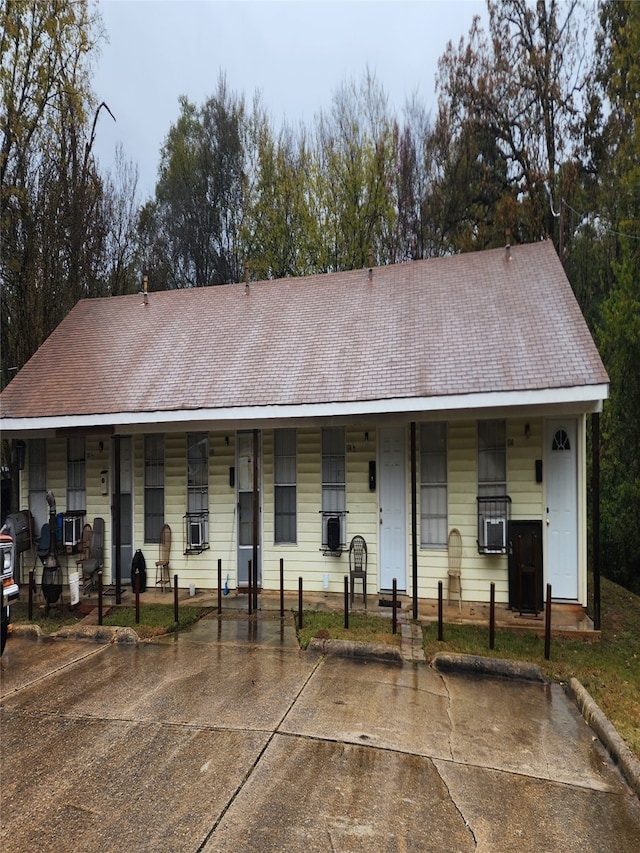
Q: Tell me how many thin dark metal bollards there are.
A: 13